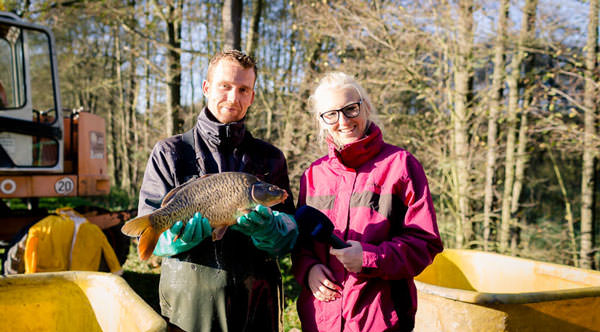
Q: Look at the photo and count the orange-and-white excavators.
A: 1